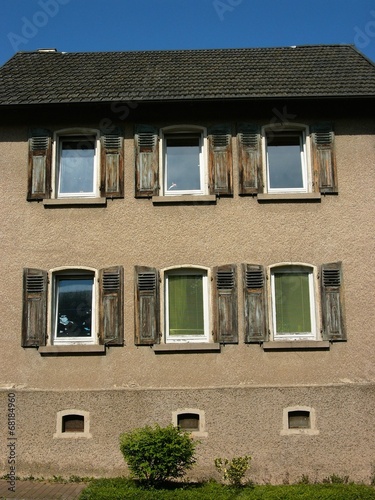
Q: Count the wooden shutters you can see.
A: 12